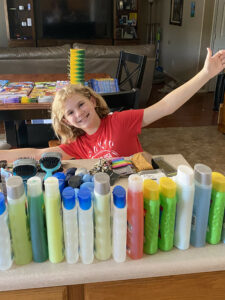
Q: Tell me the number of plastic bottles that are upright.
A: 14